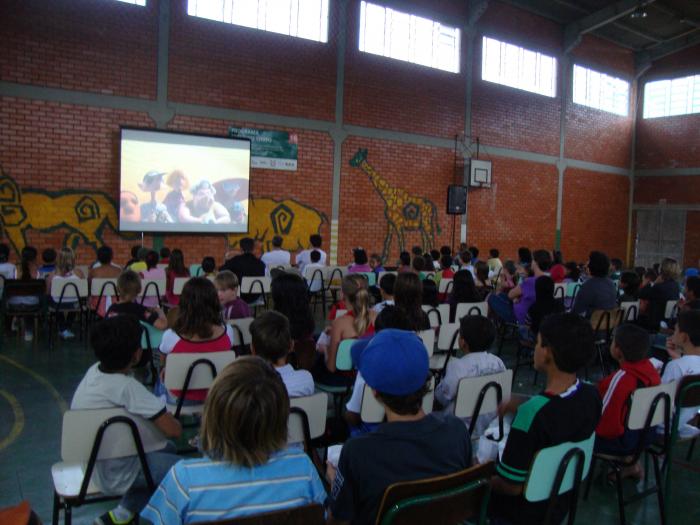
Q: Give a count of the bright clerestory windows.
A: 6